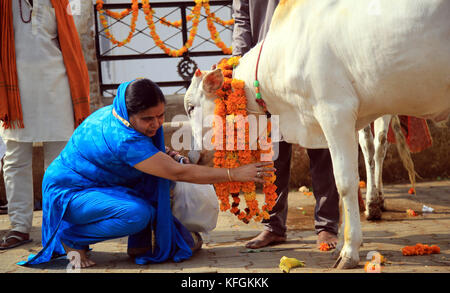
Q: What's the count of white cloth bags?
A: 1